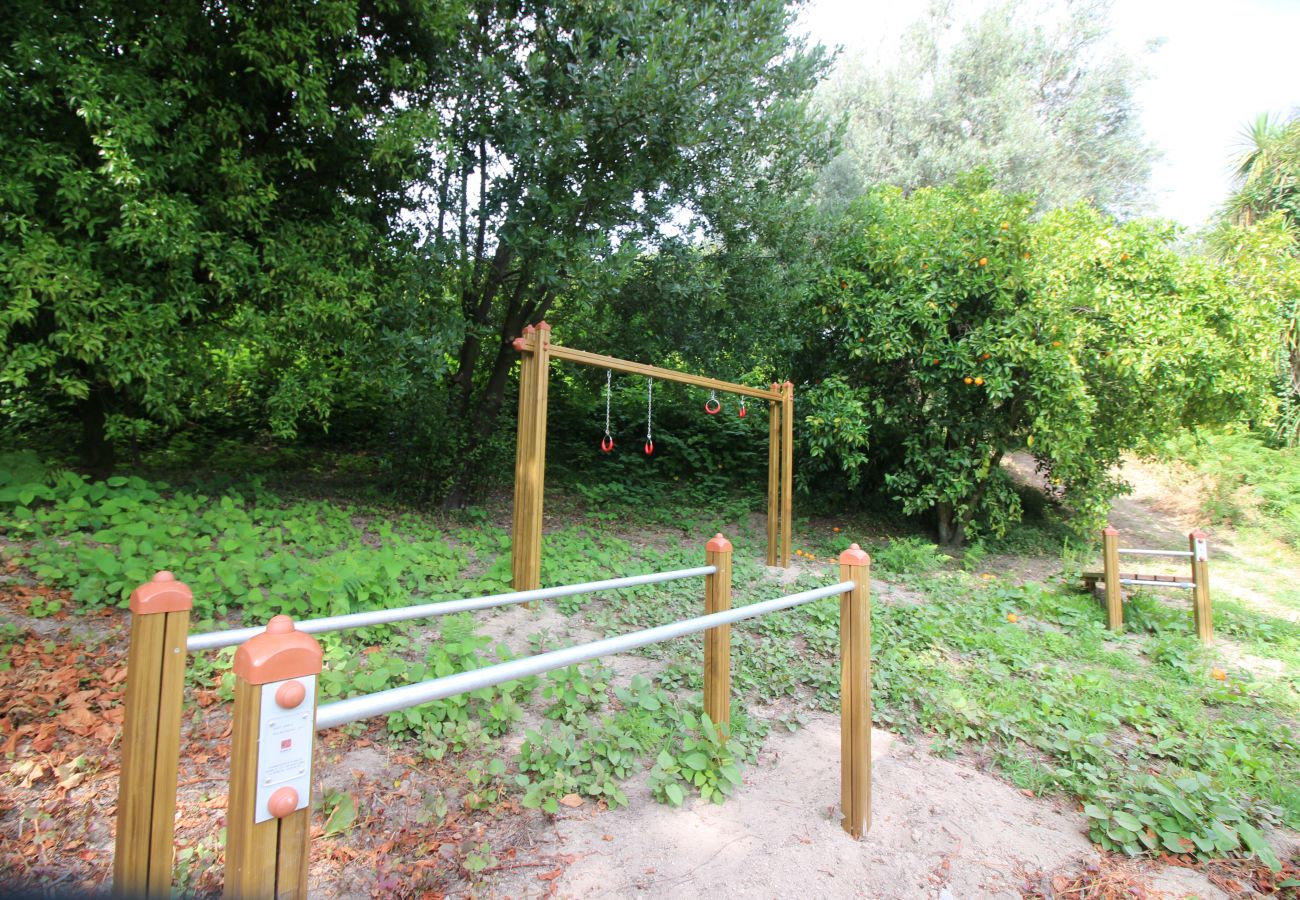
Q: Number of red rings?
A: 4